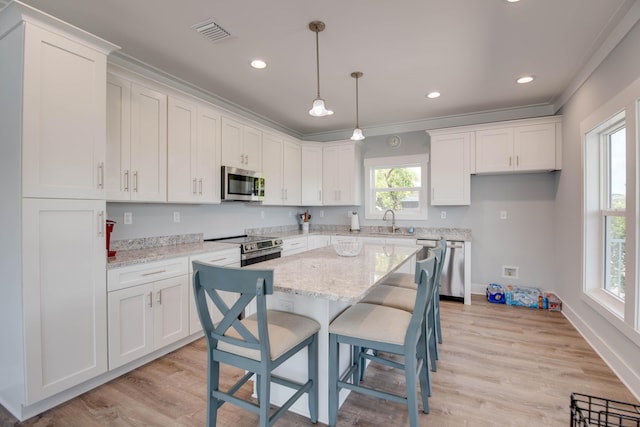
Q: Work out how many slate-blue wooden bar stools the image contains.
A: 4